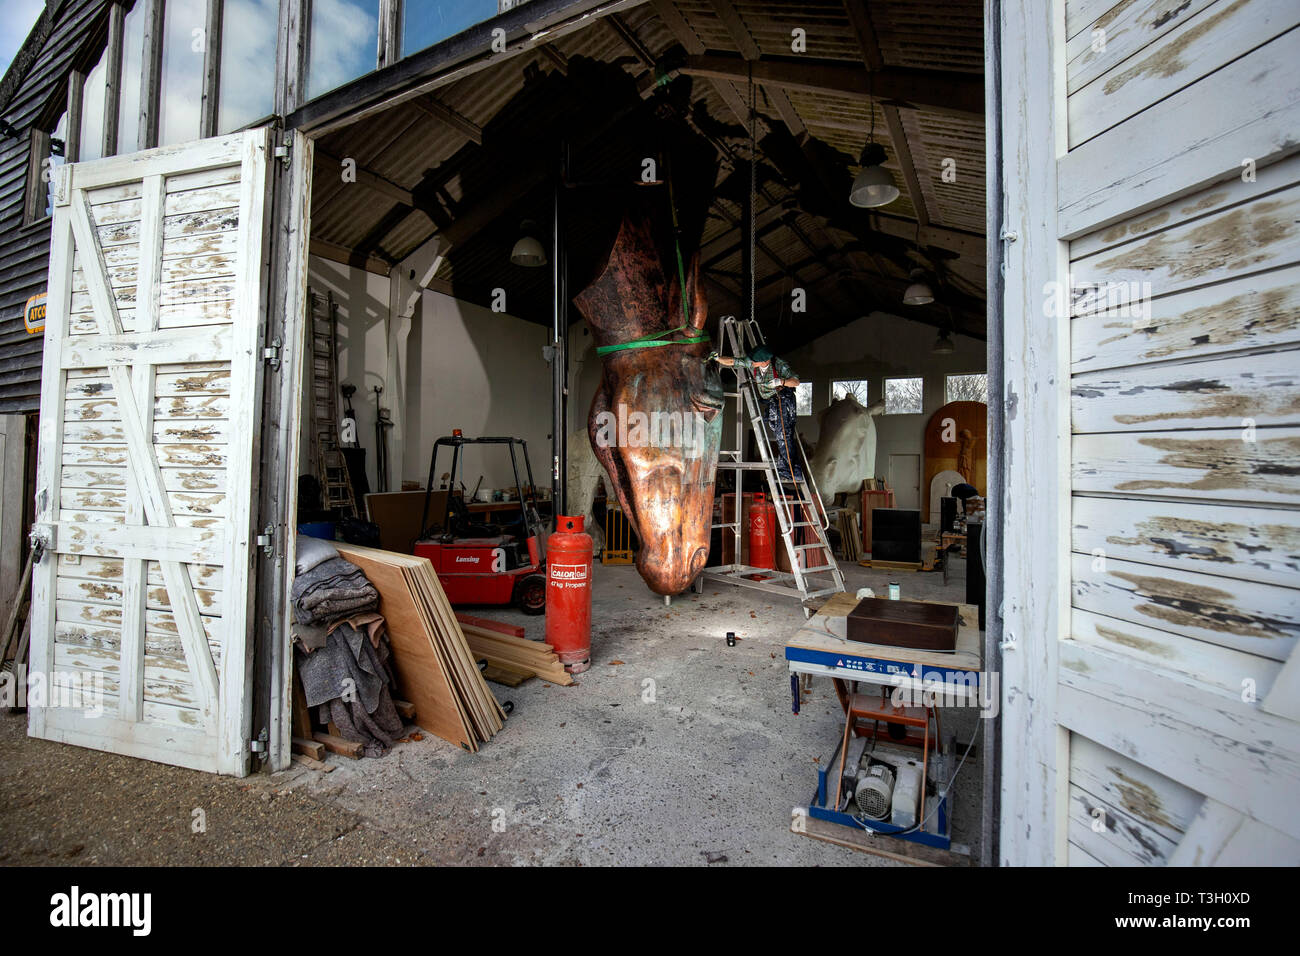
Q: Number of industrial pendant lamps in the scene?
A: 4